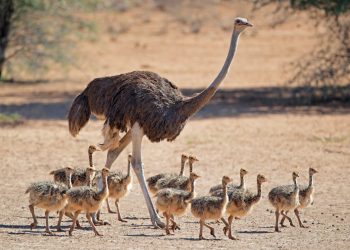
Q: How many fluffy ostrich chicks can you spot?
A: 13